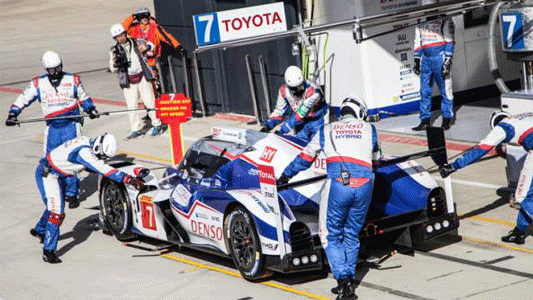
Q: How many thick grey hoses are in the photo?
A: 1